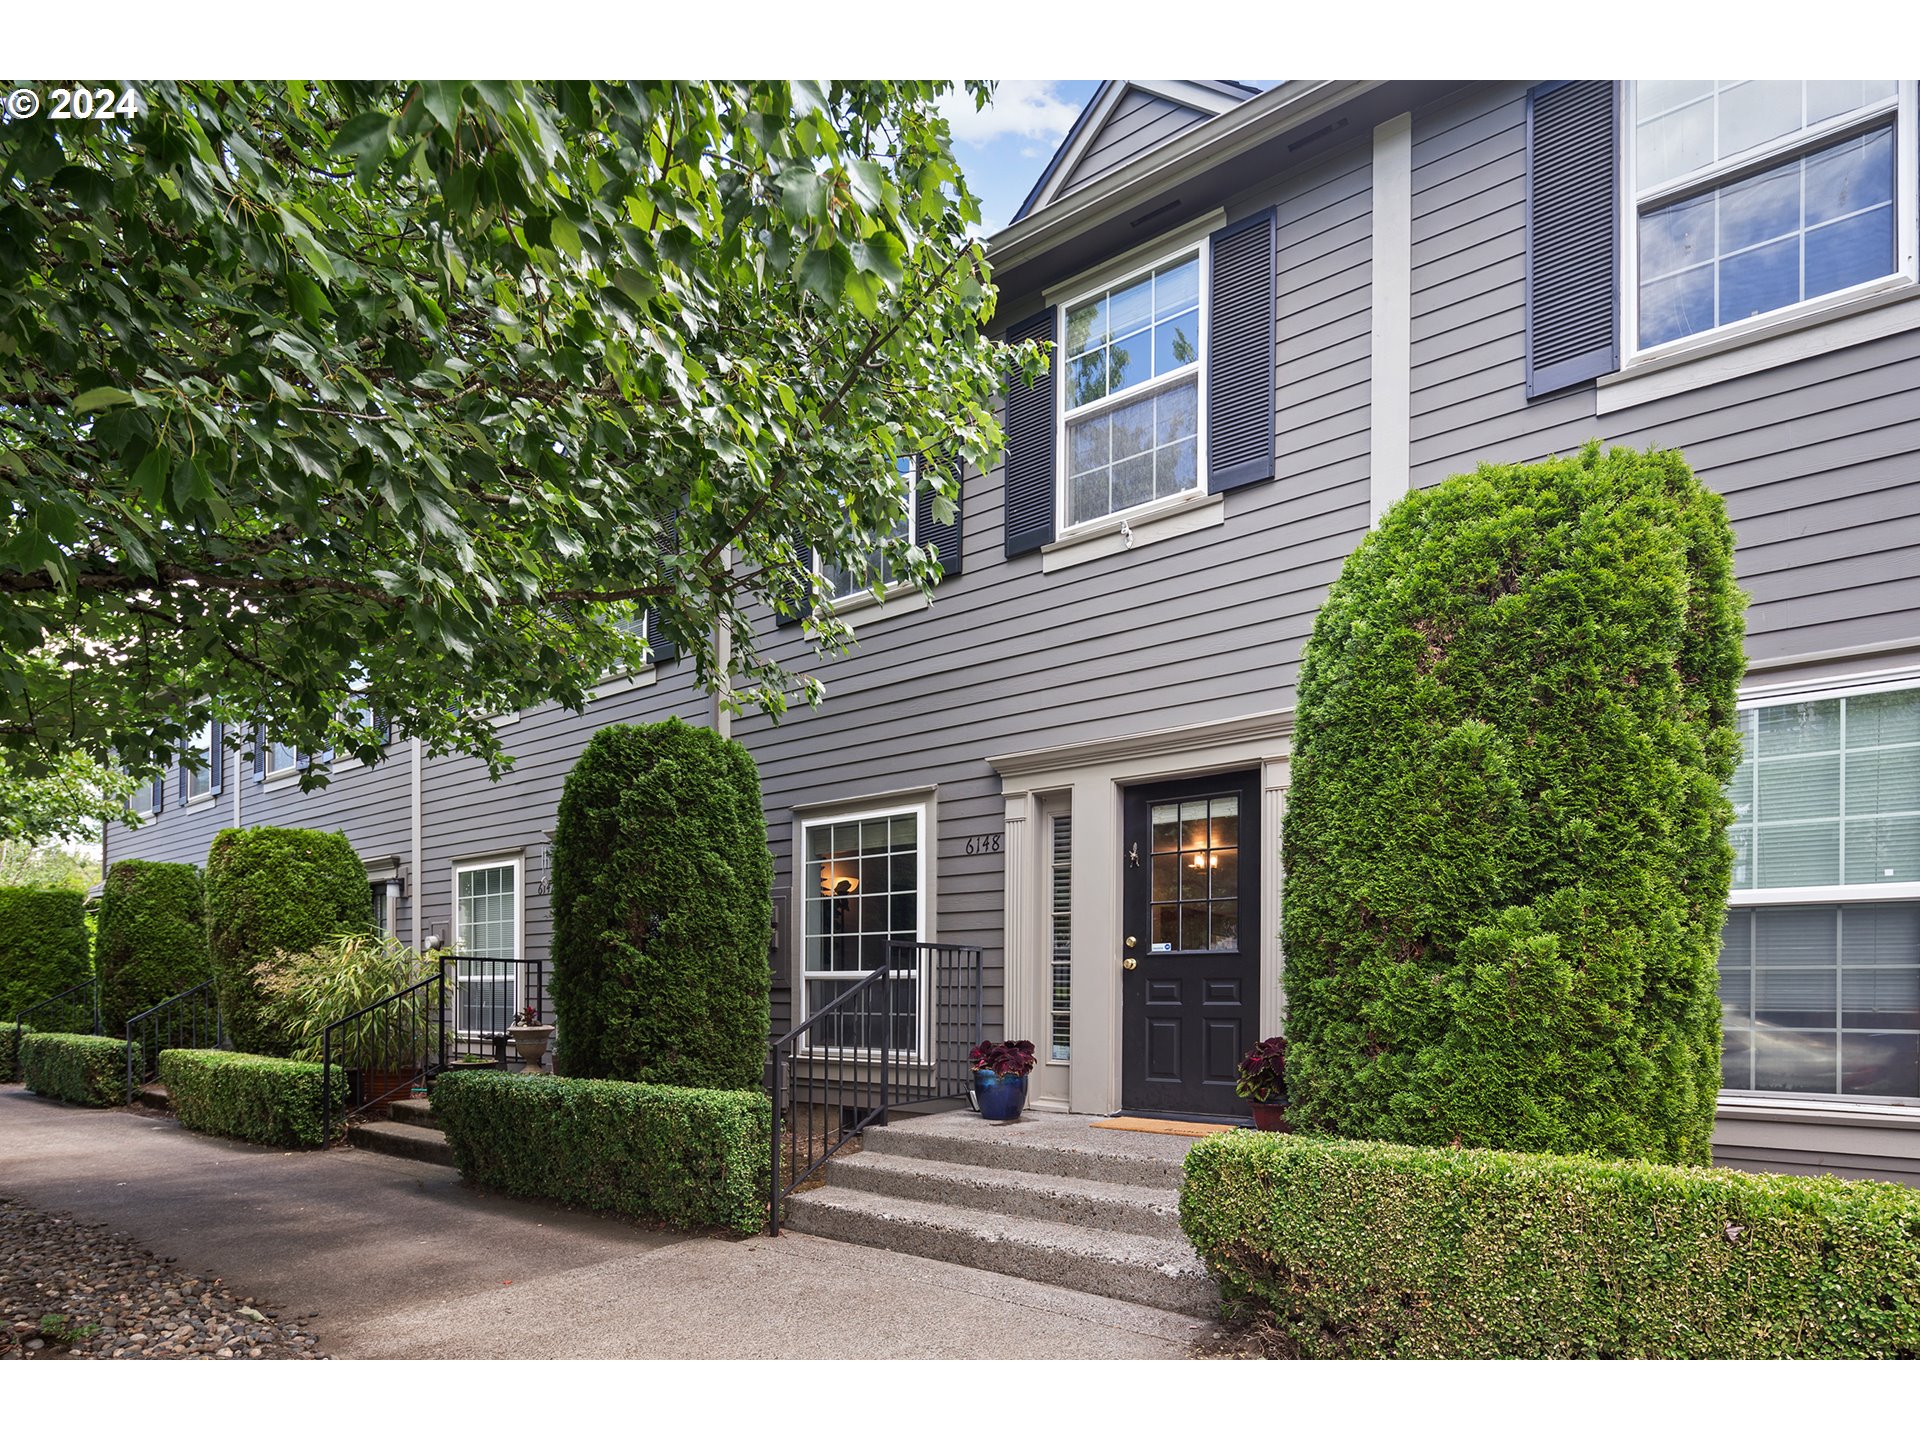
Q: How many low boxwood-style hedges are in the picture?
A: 5